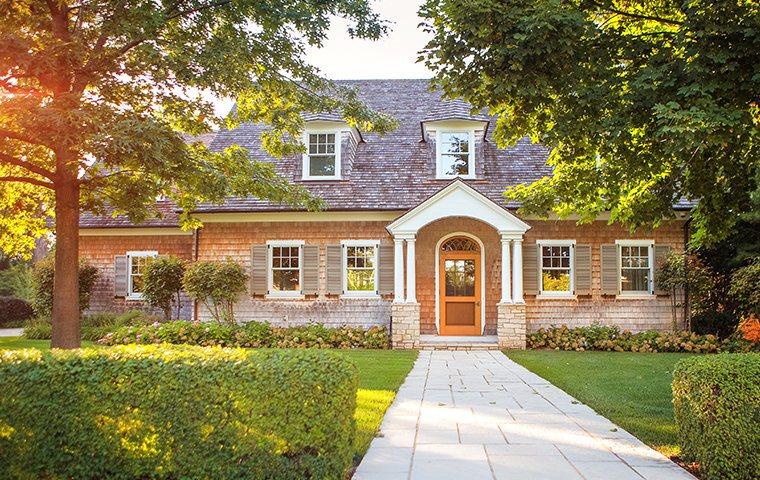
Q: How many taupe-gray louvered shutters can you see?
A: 9